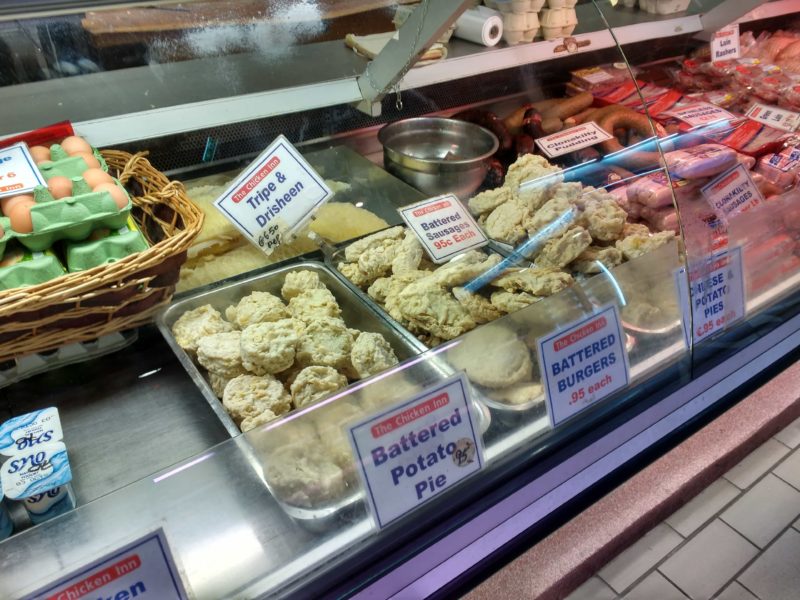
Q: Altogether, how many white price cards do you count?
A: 12